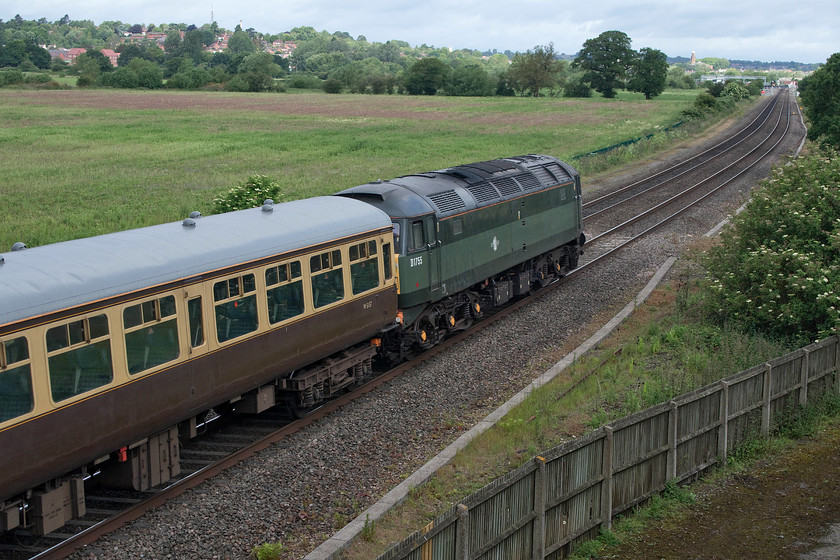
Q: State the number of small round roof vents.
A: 6